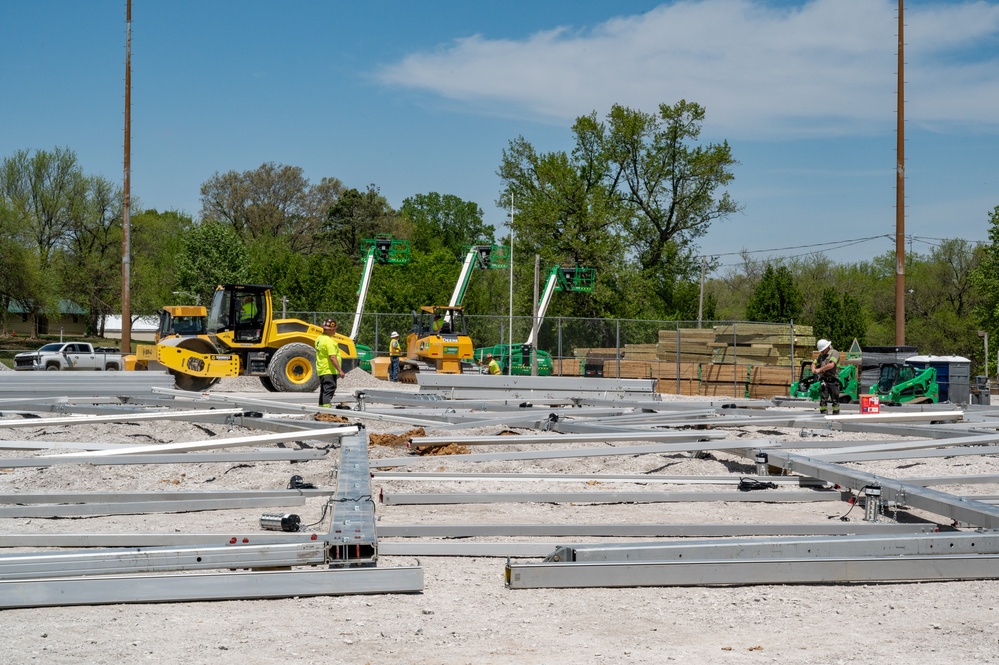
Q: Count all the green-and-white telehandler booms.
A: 3